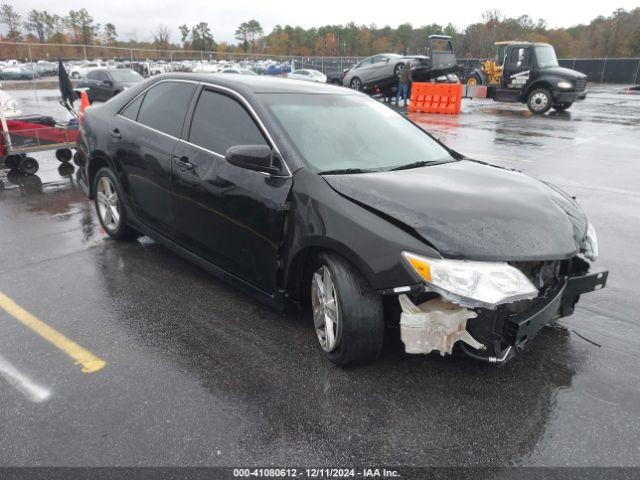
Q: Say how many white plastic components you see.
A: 1